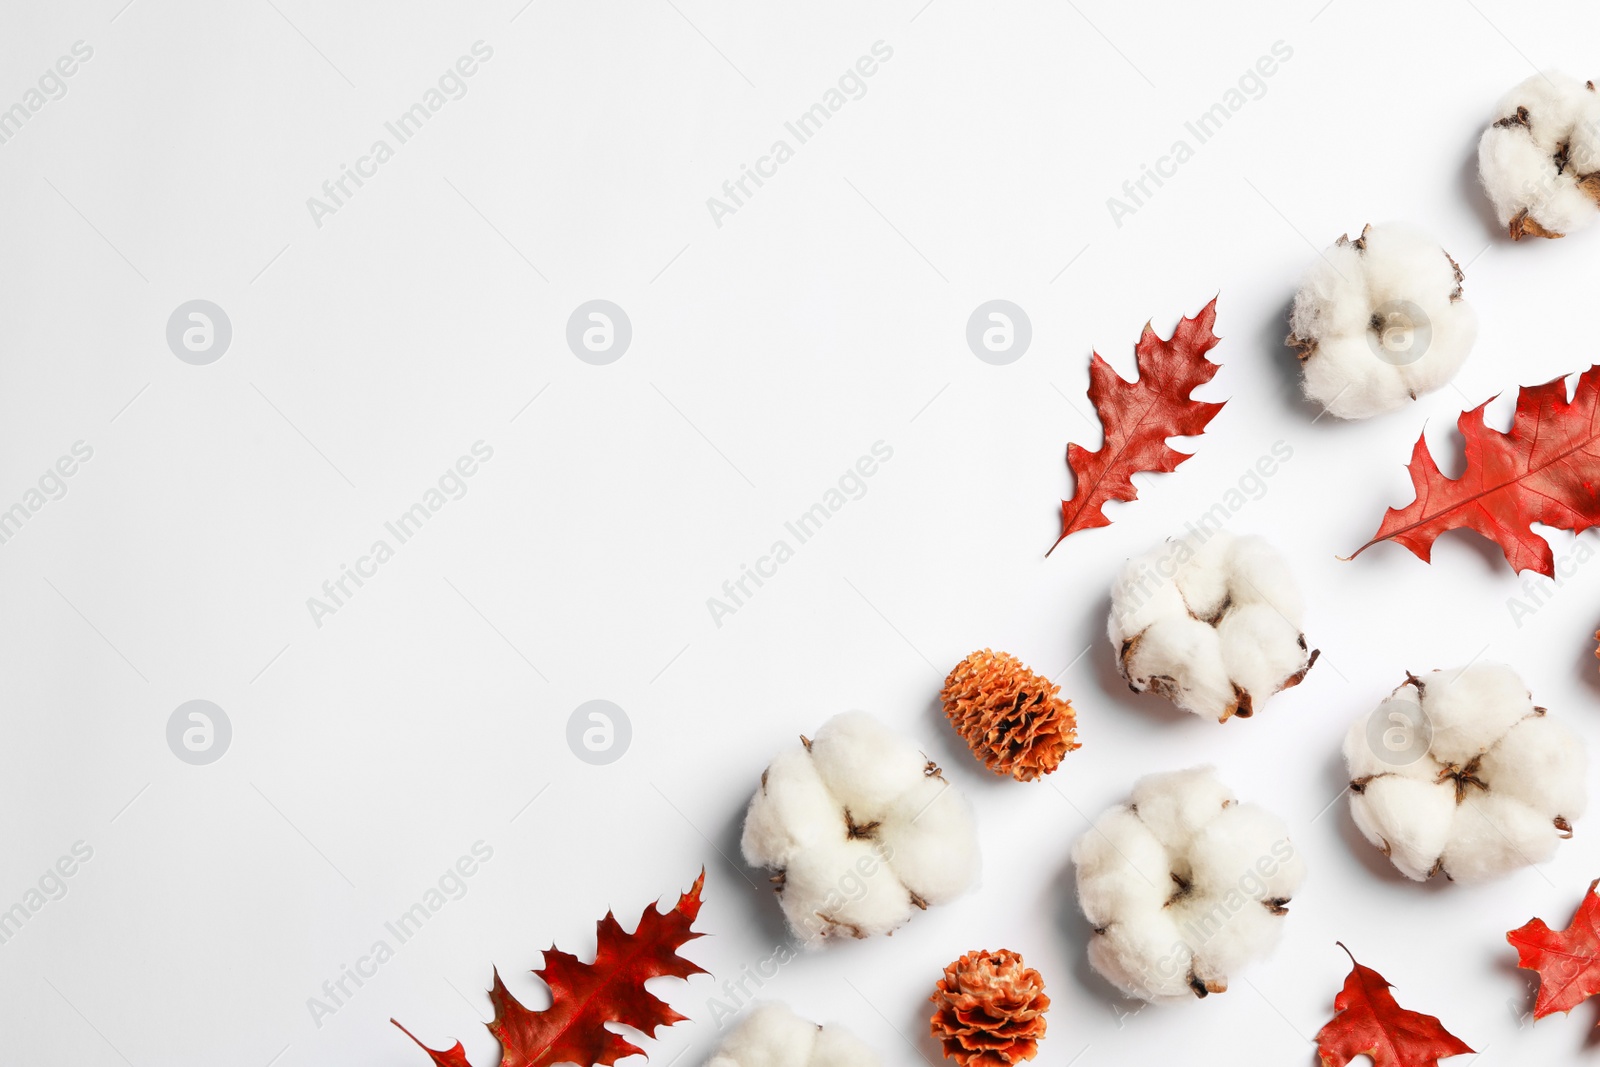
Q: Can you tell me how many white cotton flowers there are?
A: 7